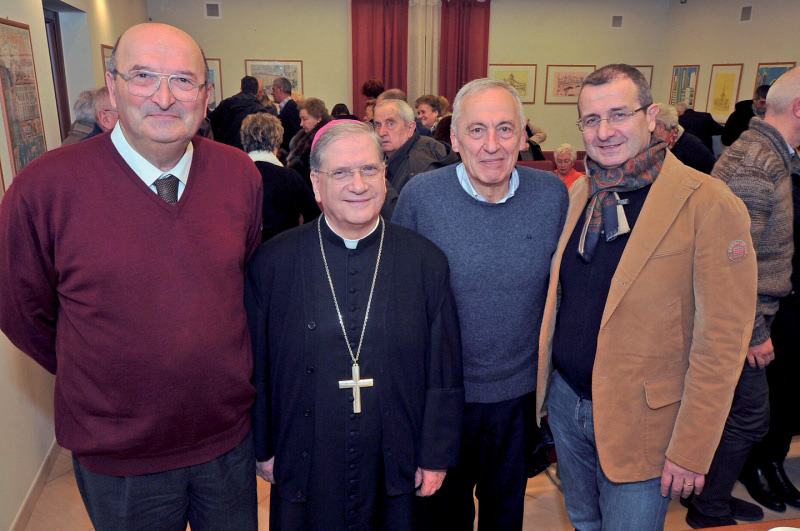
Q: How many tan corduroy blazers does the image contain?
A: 1